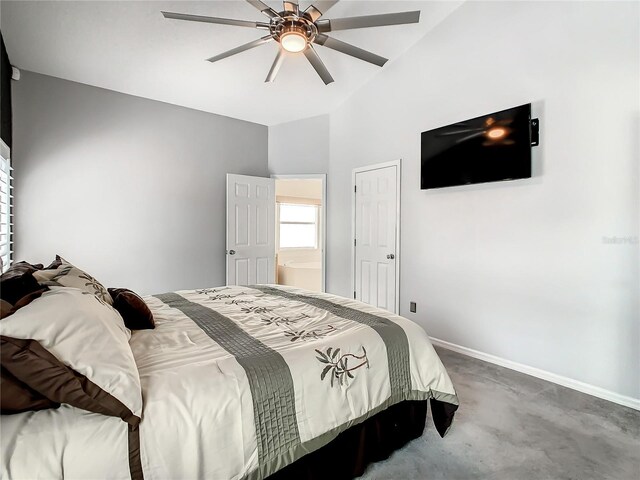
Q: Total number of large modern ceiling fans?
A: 1